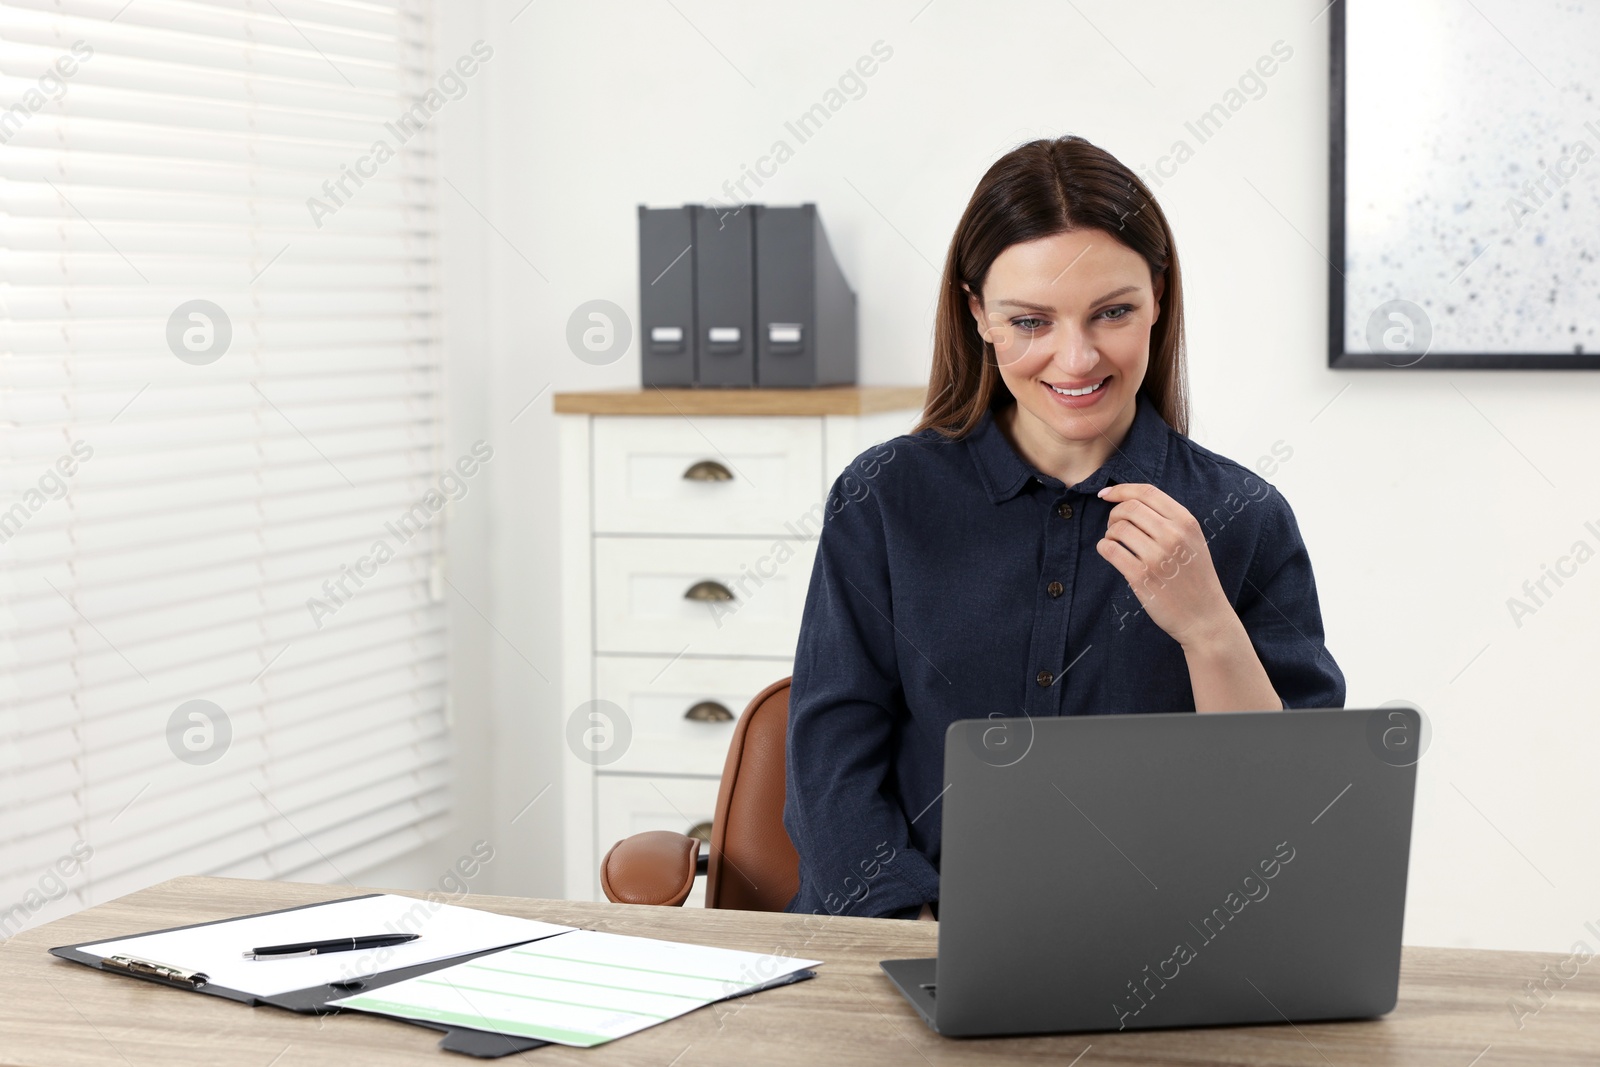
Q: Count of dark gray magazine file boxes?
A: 3